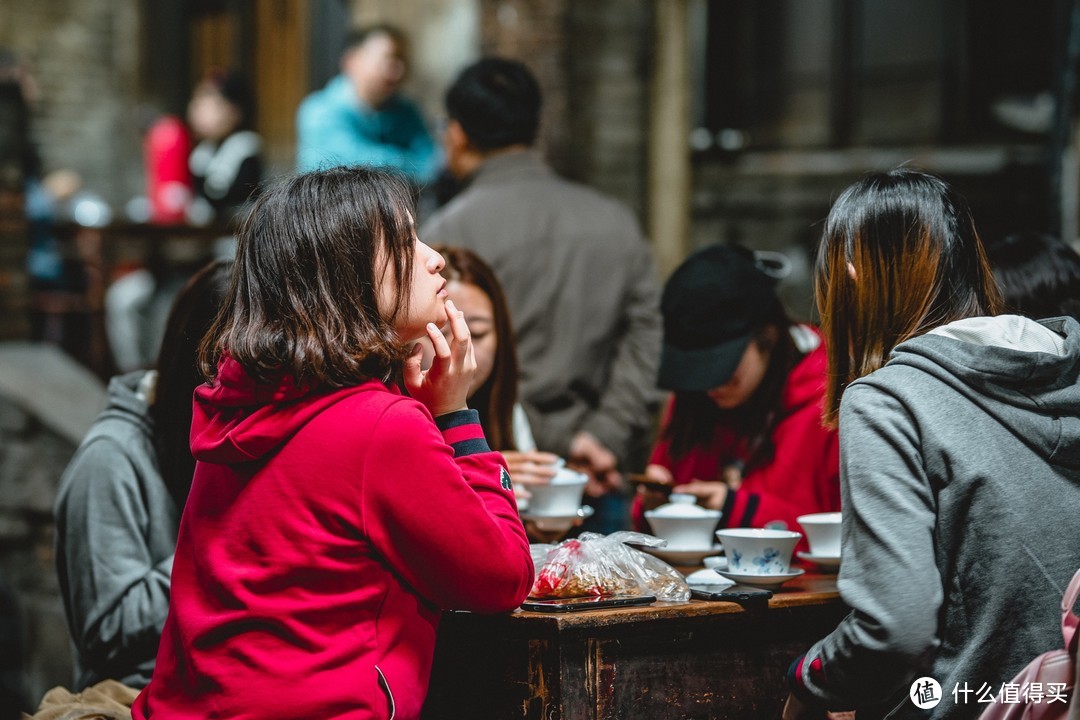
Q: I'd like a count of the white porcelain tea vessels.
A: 4